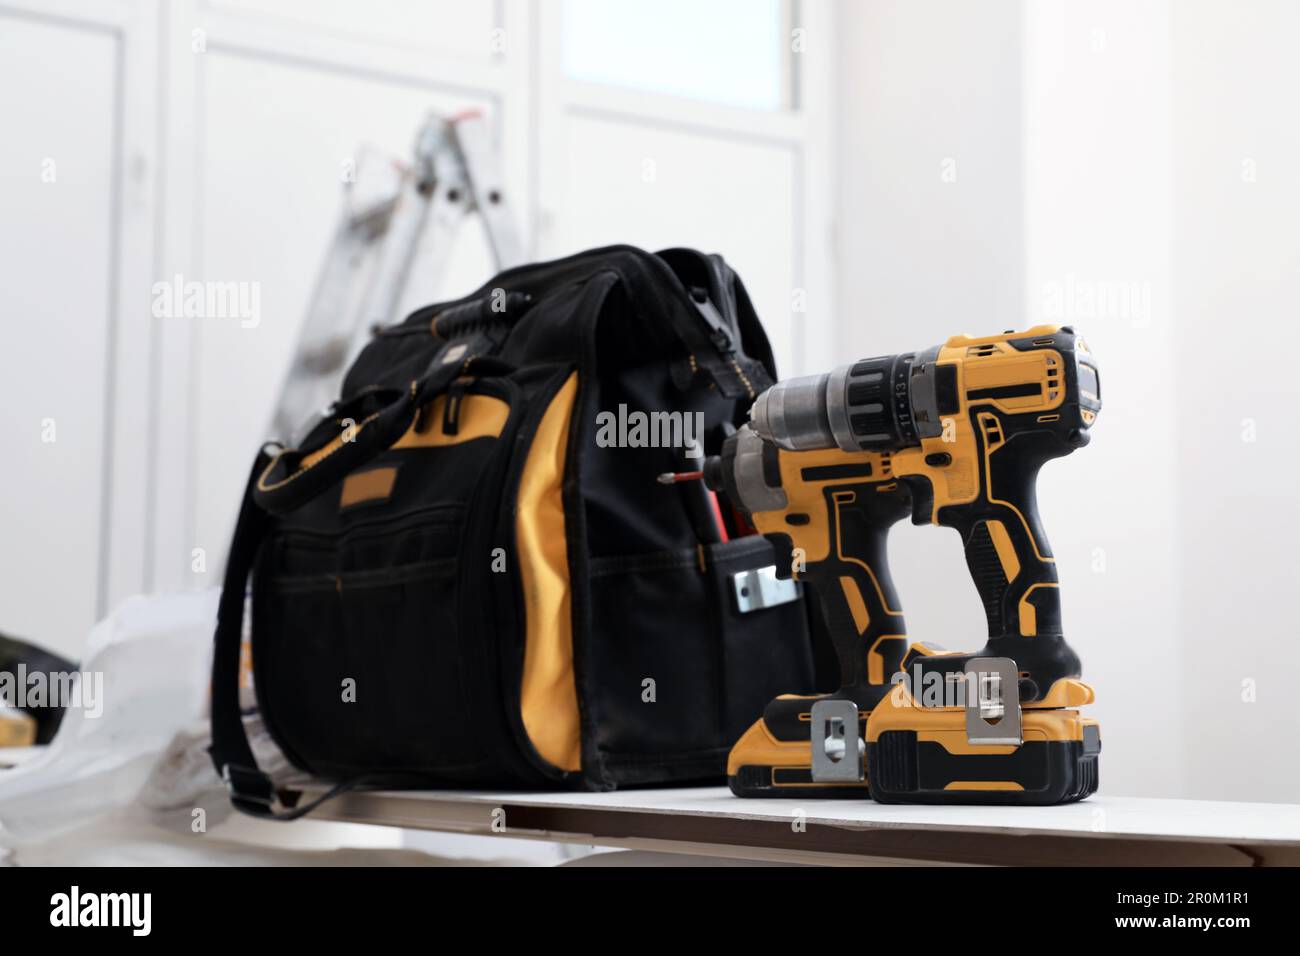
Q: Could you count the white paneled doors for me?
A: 3